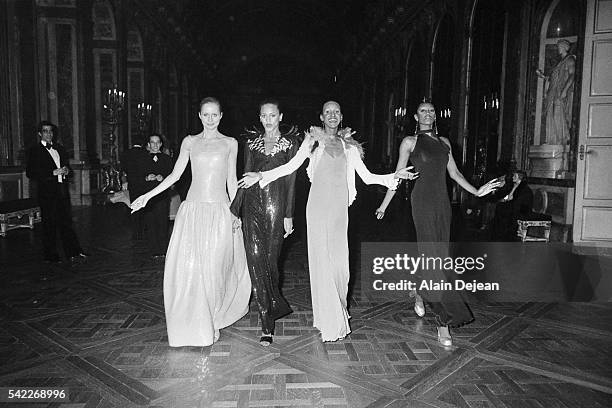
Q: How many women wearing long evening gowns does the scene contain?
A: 4